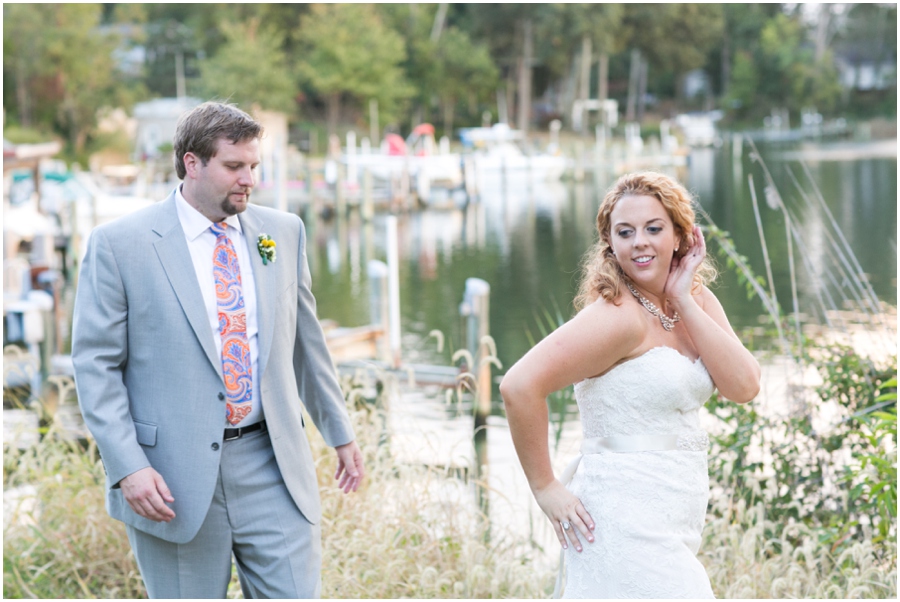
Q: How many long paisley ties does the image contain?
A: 1